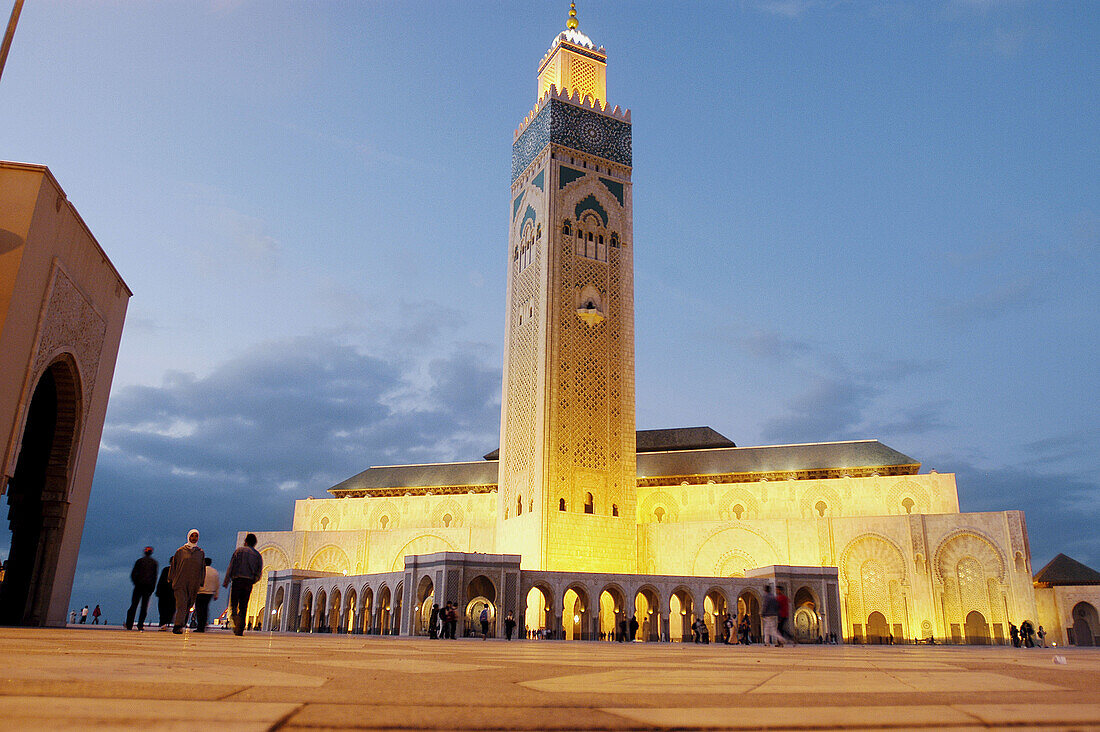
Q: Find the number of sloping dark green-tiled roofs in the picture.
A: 3